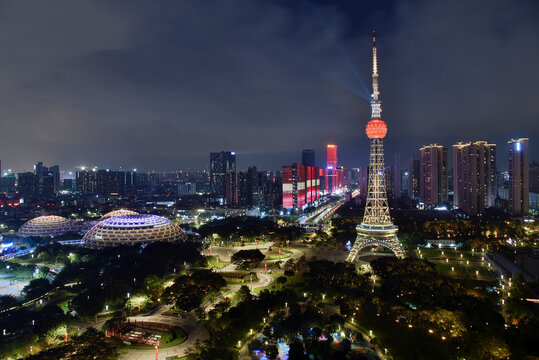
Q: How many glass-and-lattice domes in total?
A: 3